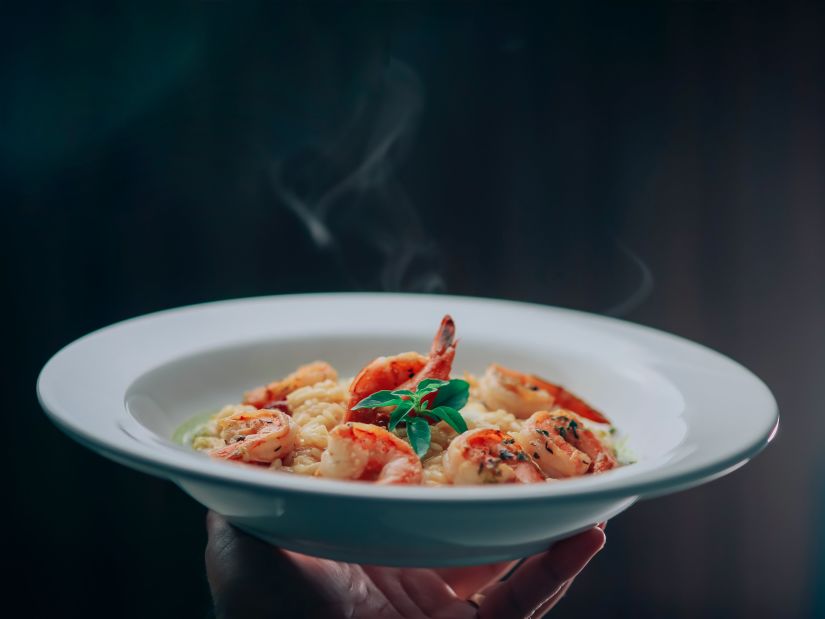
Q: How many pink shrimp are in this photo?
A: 7